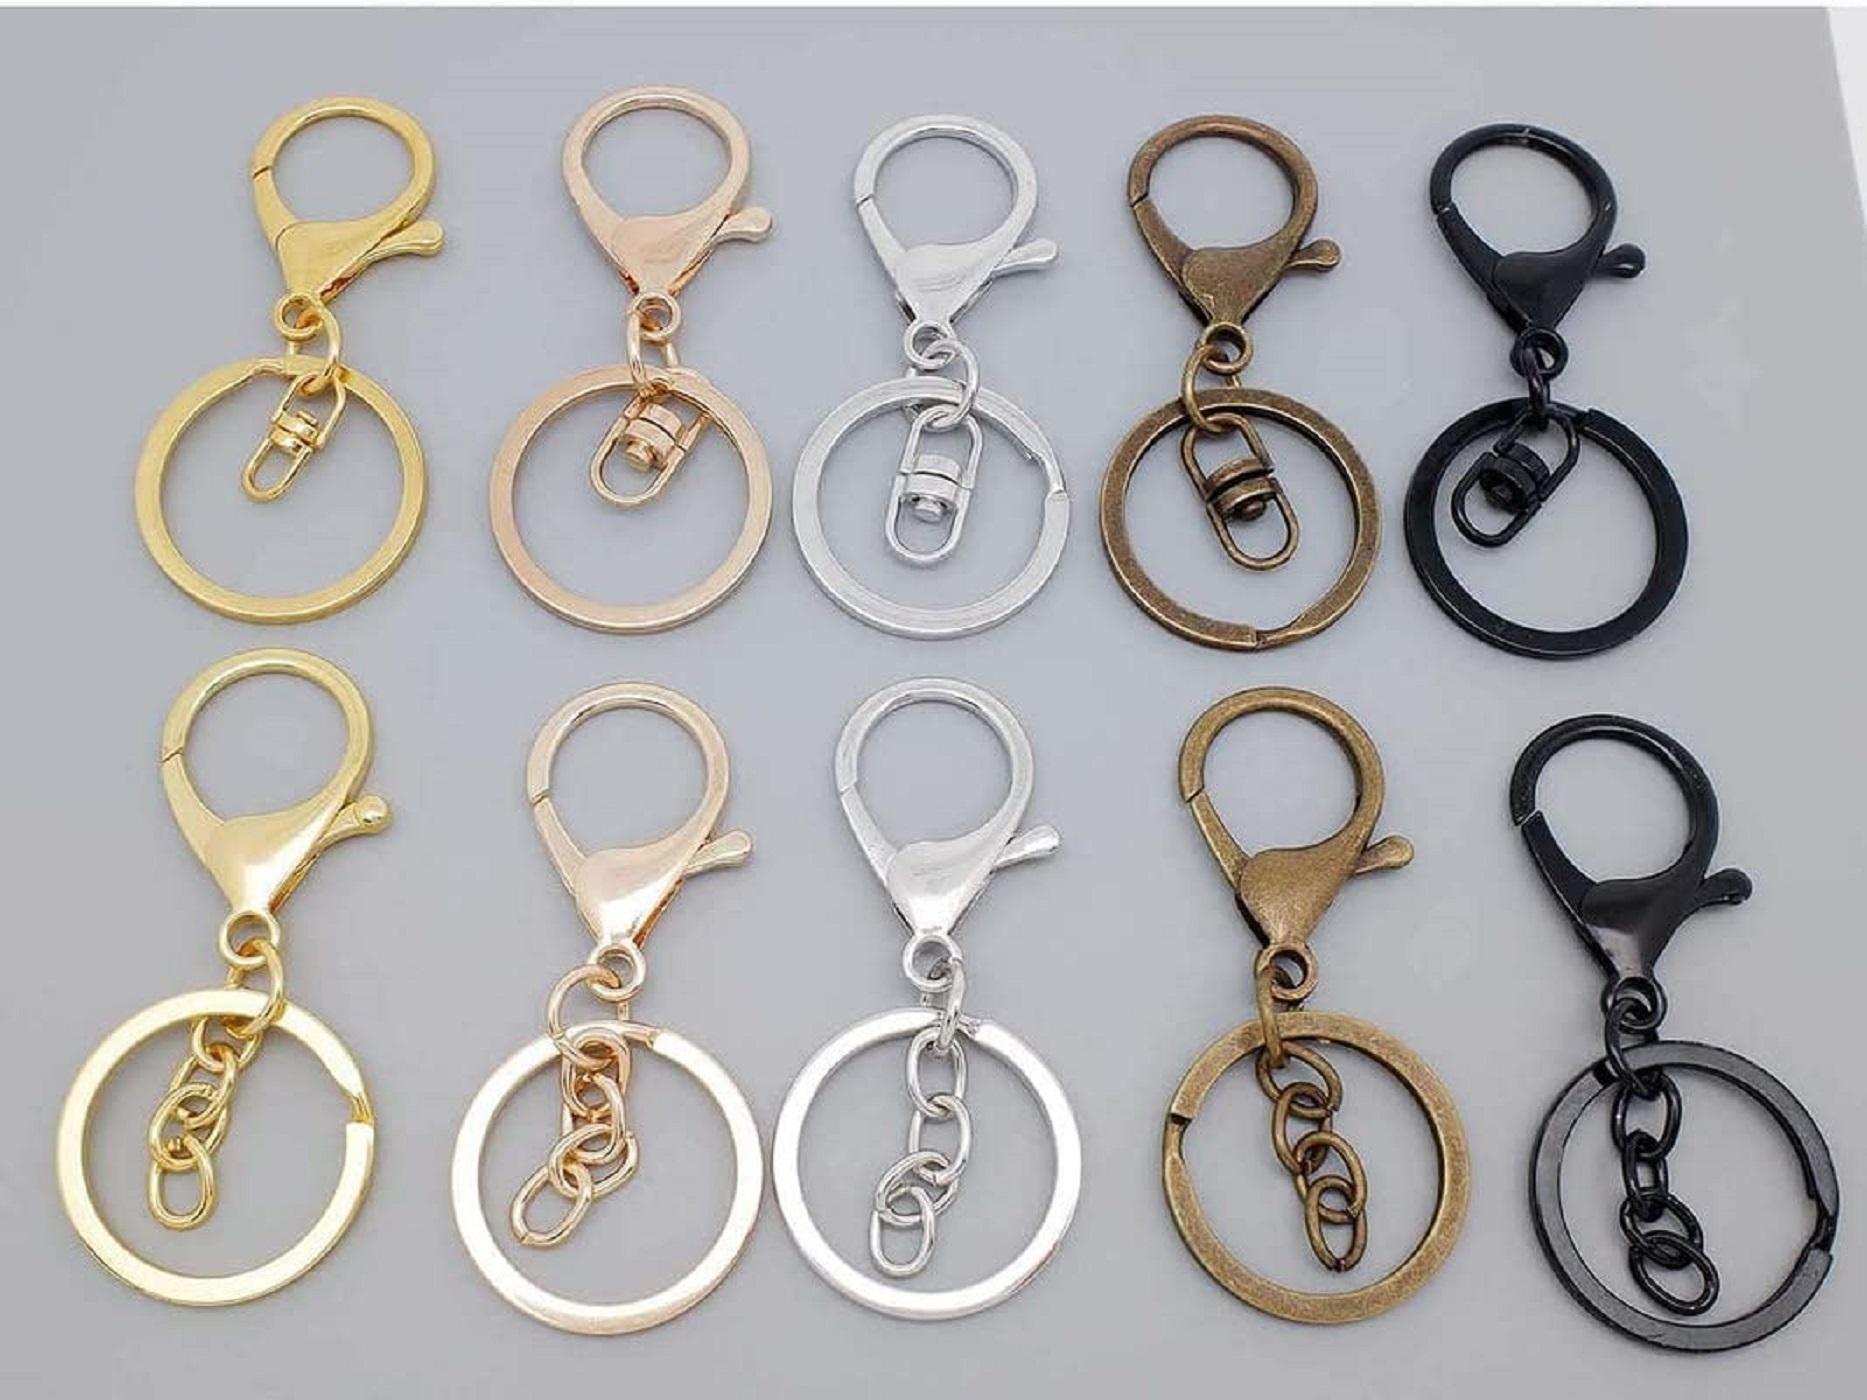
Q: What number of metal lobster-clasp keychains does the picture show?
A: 10